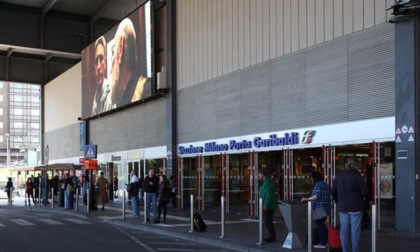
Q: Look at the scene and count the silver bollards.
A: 13